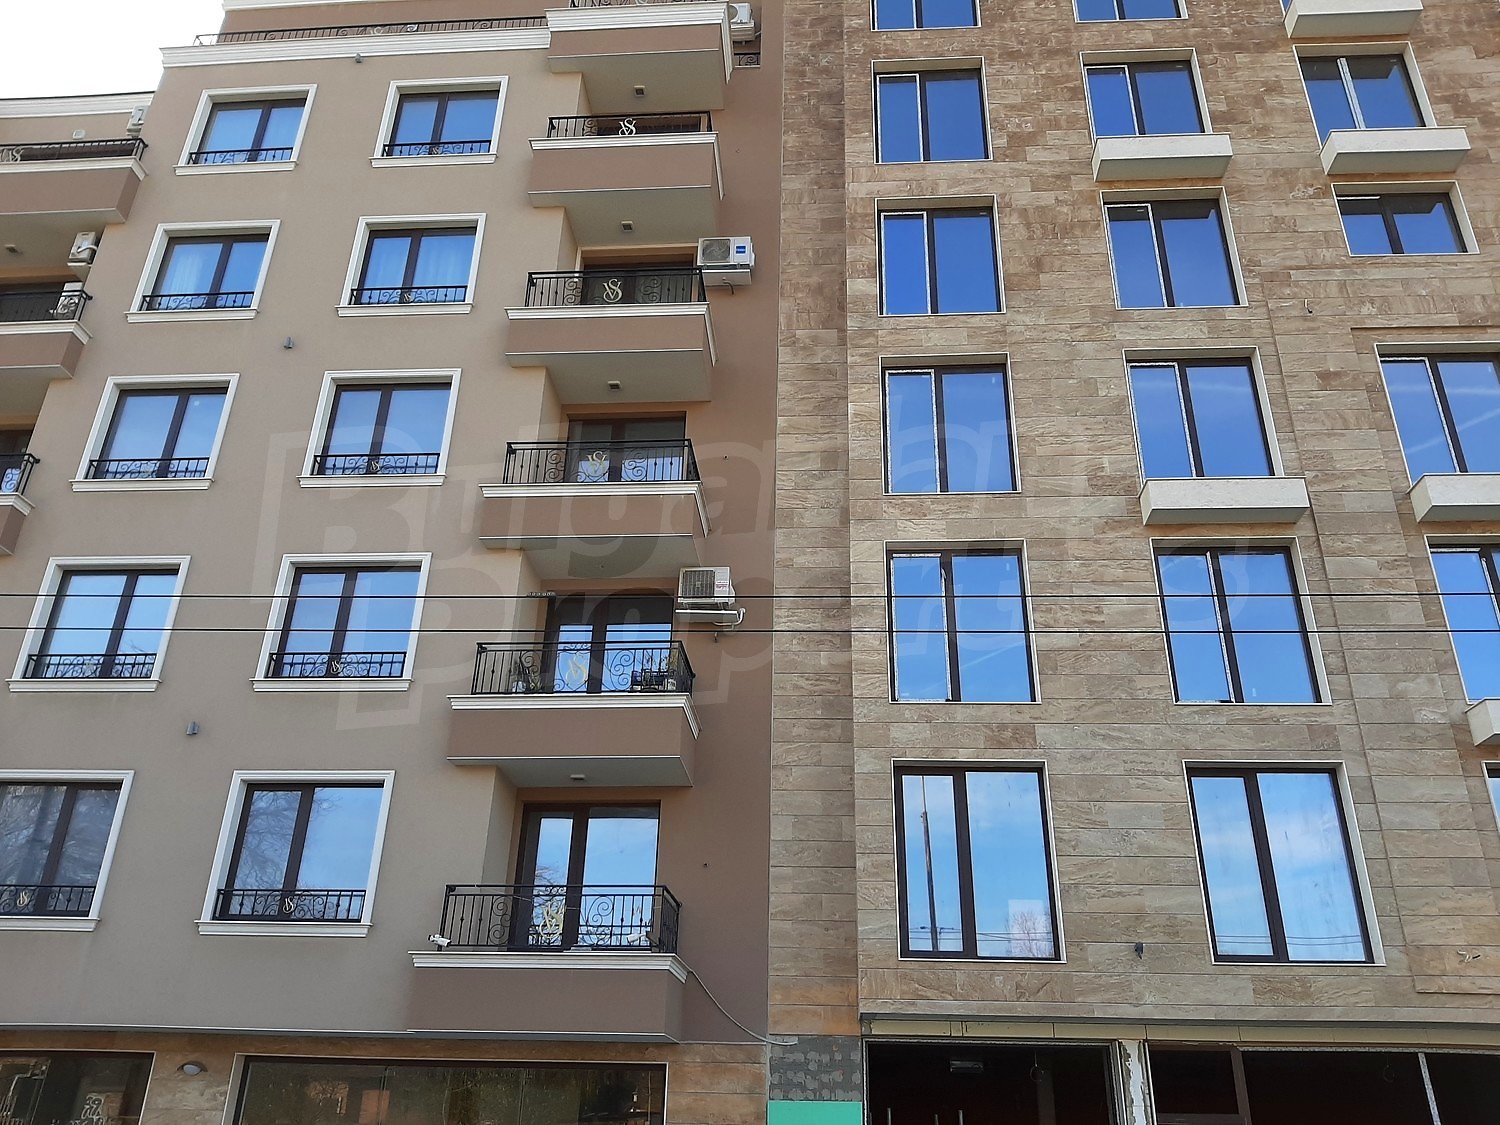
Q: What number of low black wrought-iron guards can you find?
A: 10